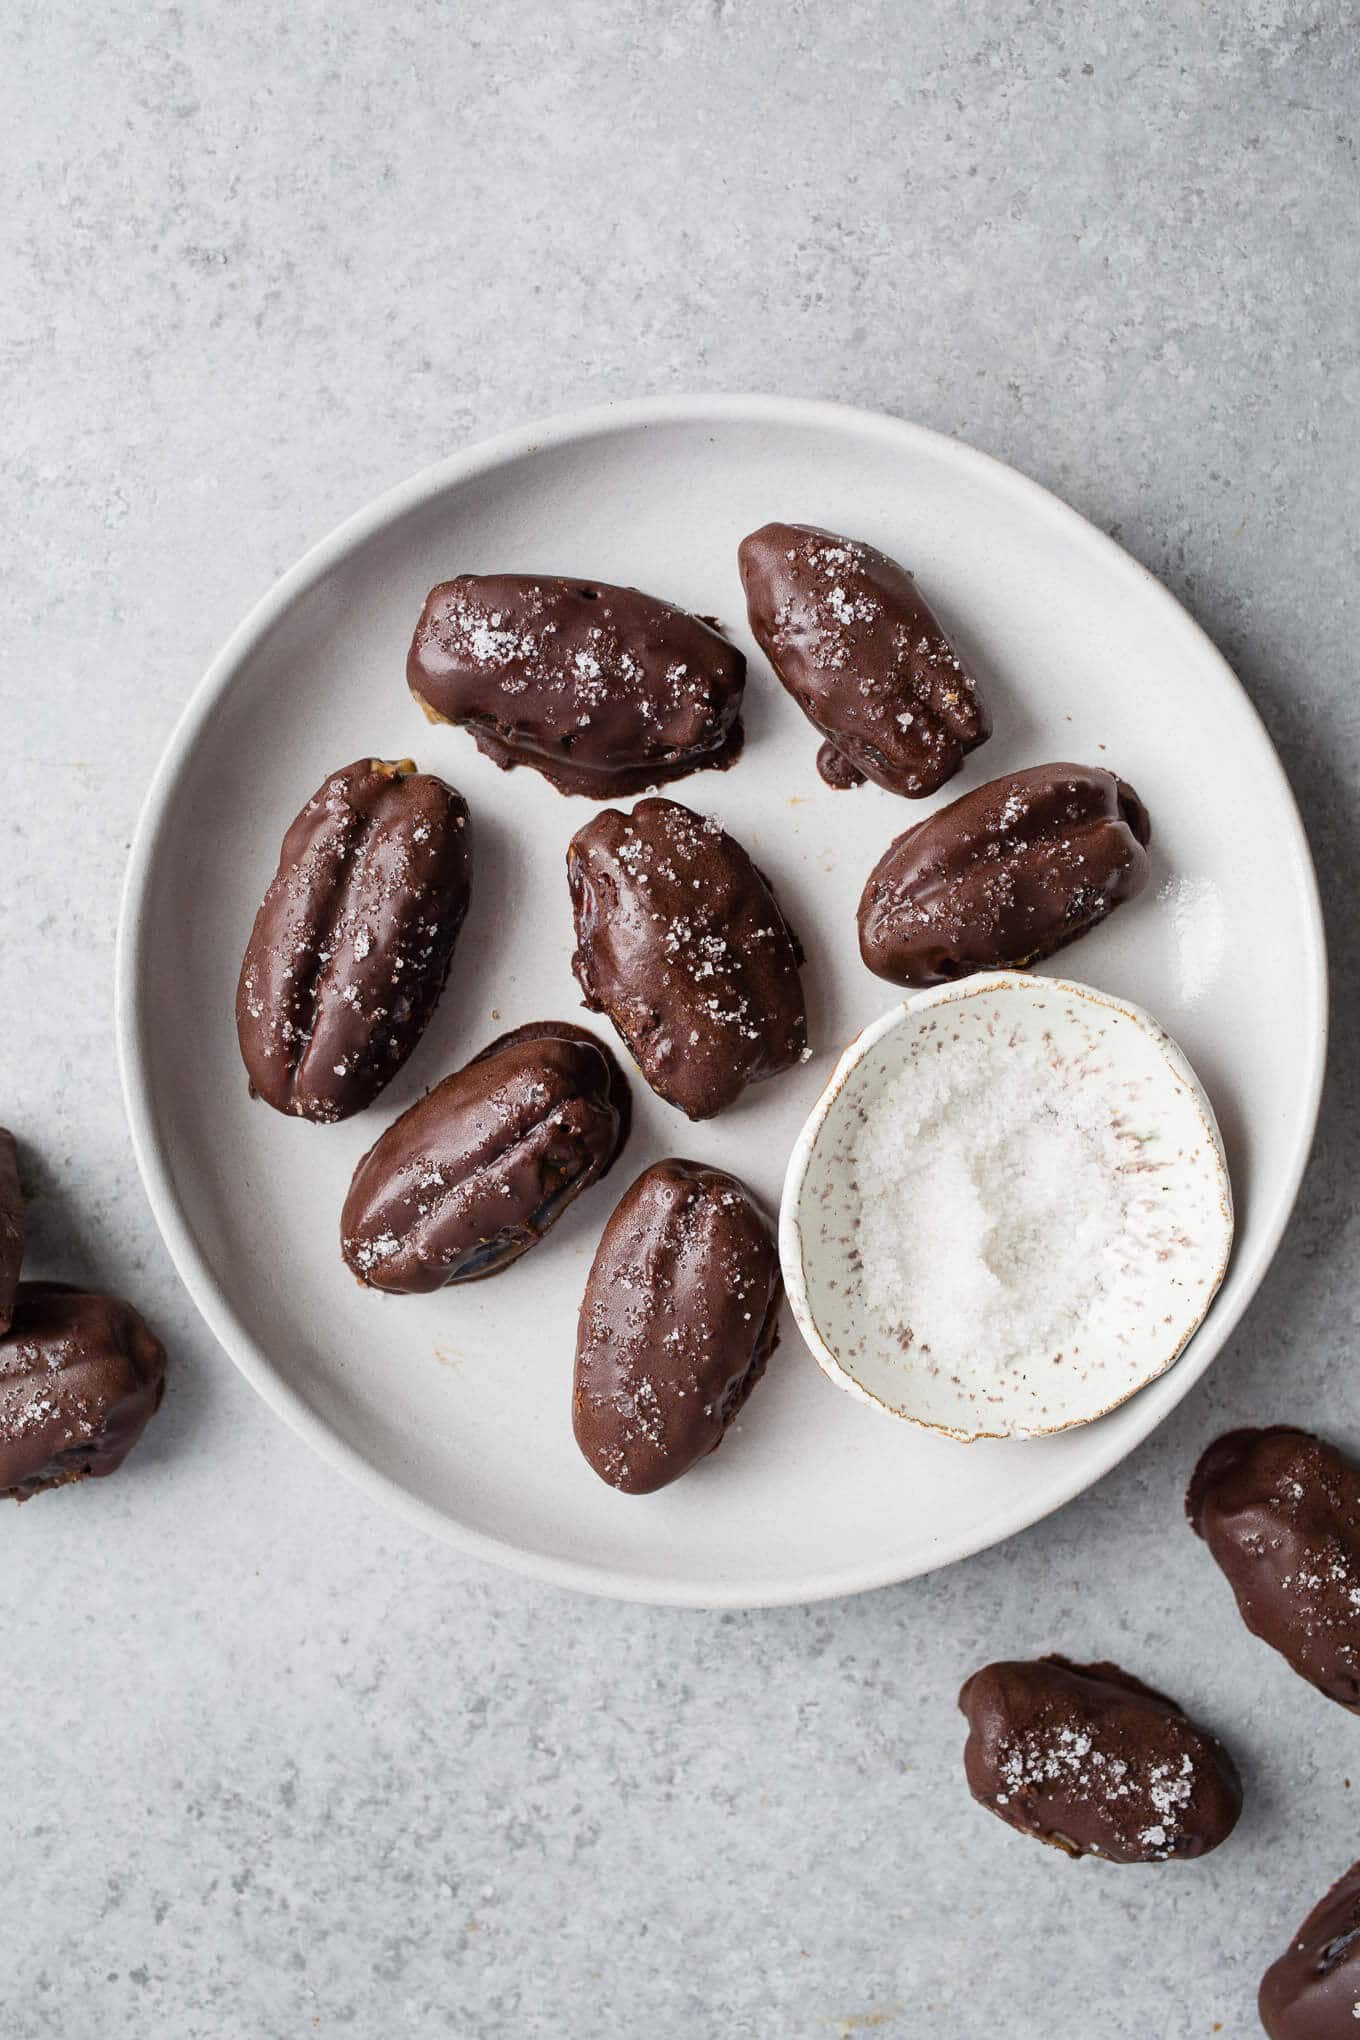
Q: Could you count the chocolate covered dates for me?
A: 12